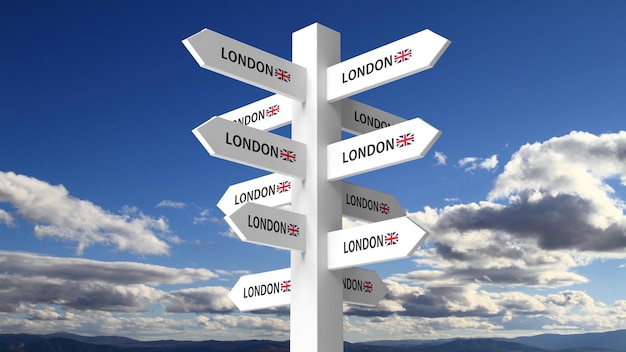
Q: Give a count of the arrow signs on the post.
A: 12